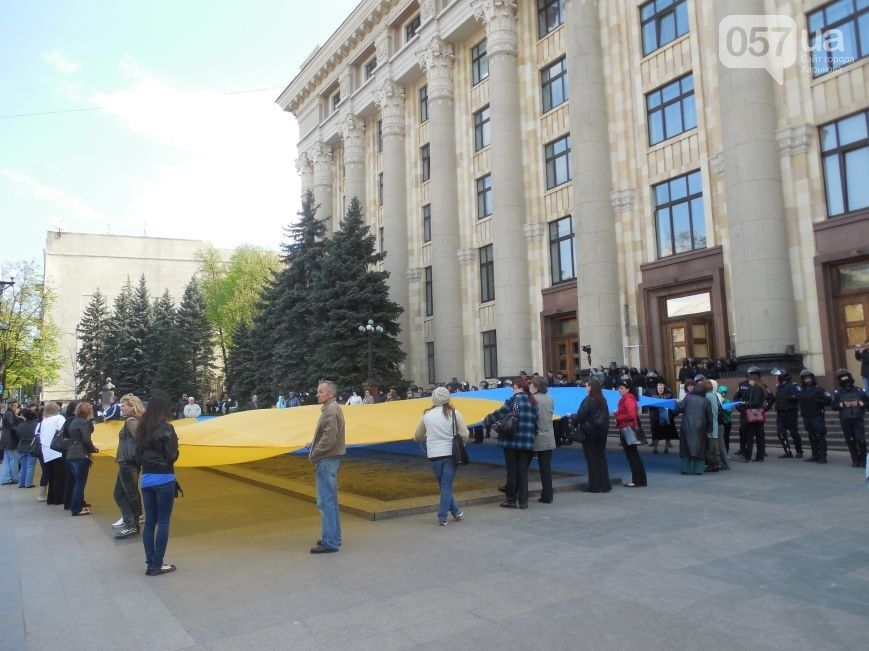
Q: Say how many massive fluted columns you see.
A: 8